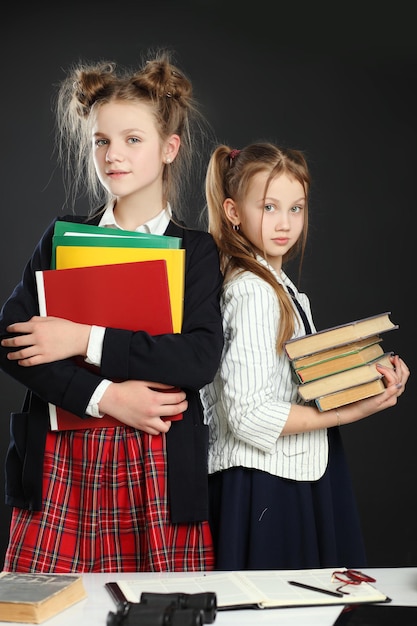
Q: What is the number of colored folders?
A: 3